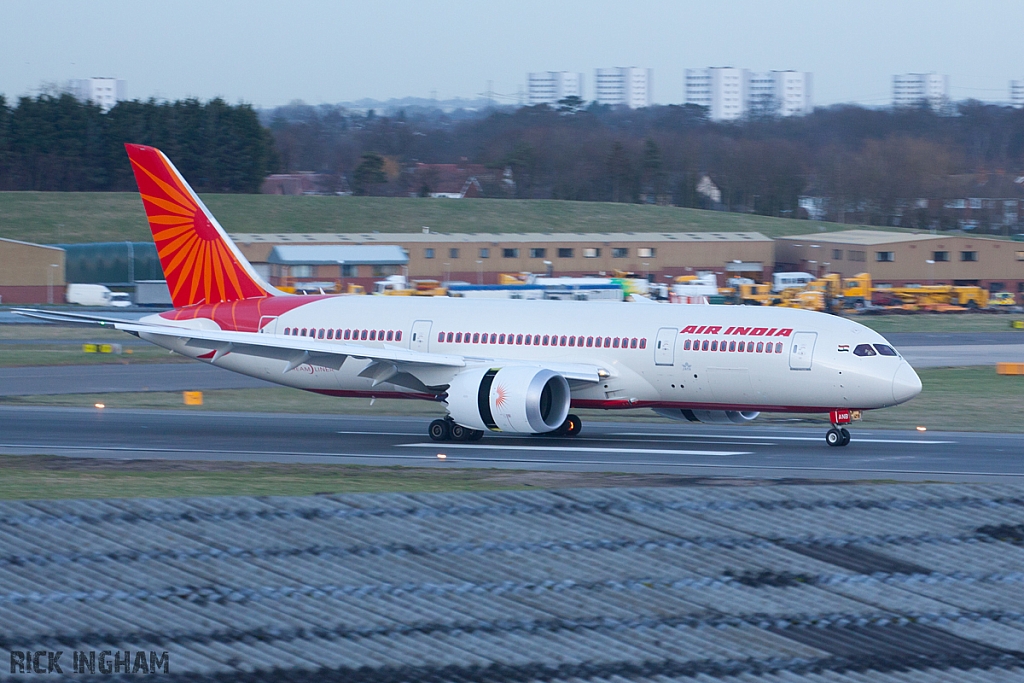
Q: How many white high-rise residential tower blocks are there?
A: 7